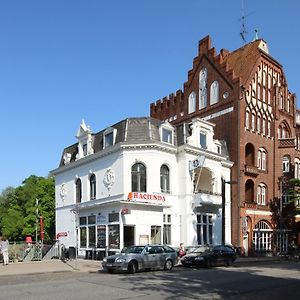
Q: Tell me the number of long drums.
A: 0